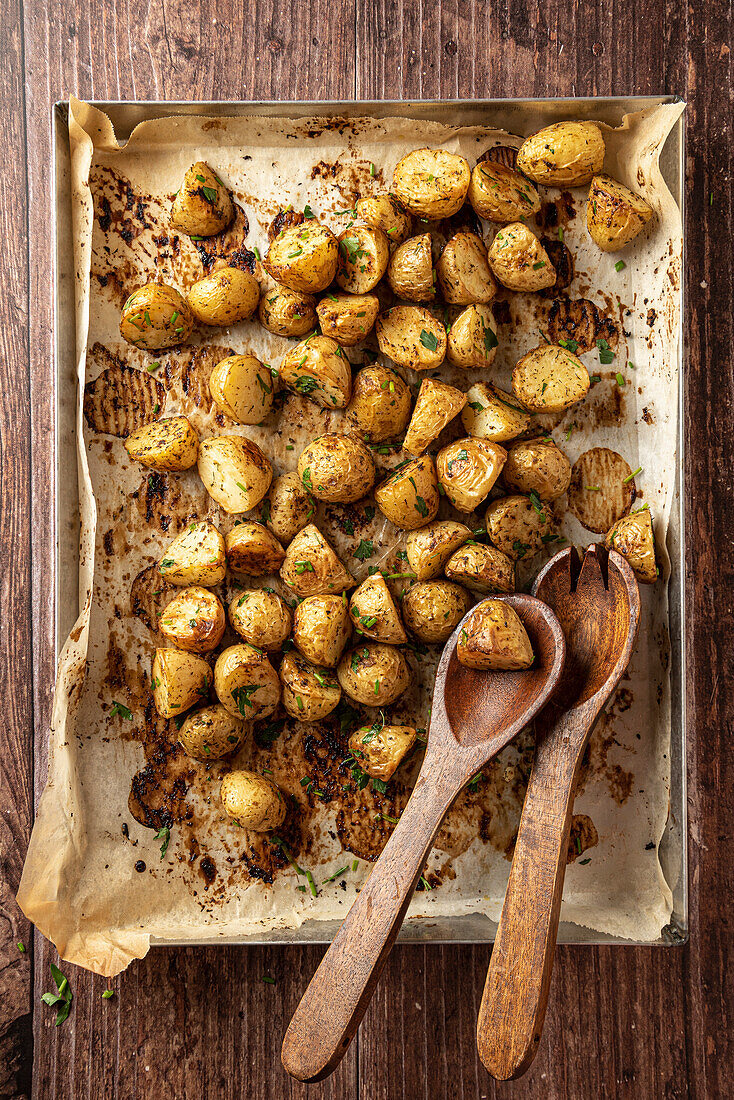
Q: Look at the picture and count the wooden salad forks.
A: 1